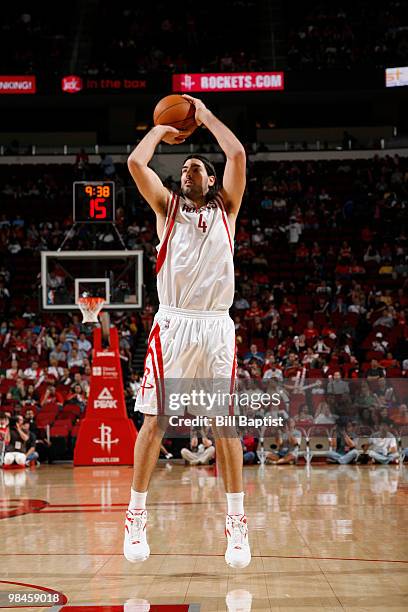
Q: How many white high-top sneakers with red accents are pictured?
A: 2